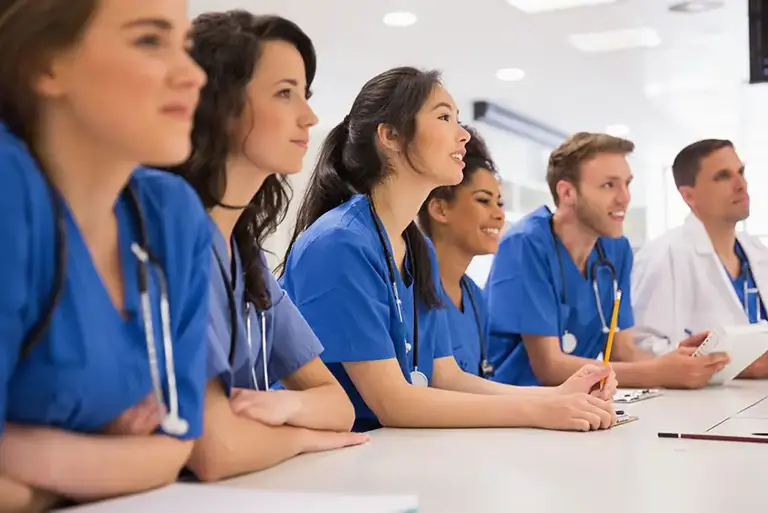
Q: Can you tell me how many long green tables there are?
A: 0